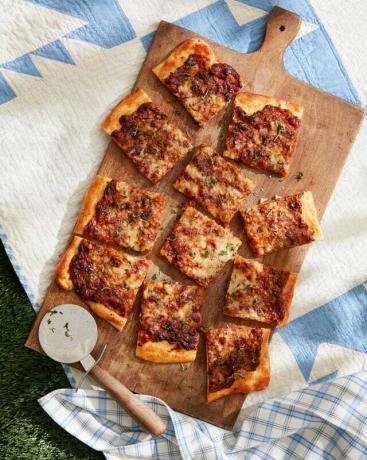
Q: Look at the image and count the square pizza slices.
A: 11